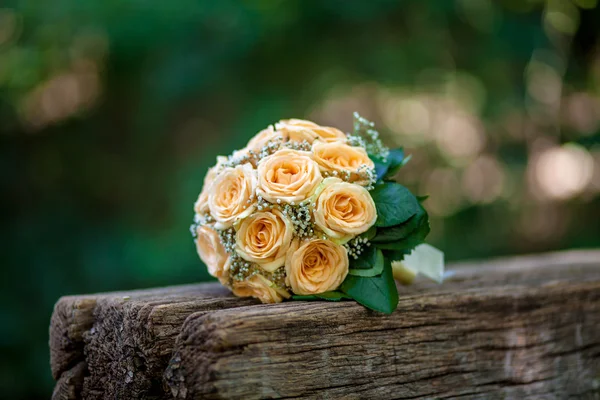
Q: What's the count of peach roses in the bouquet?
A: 11